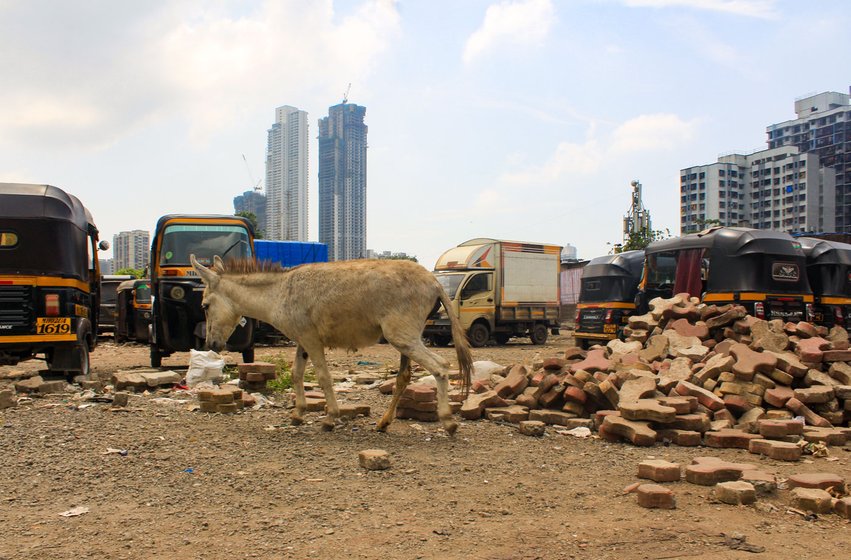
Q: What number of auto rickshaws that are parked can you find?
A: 6